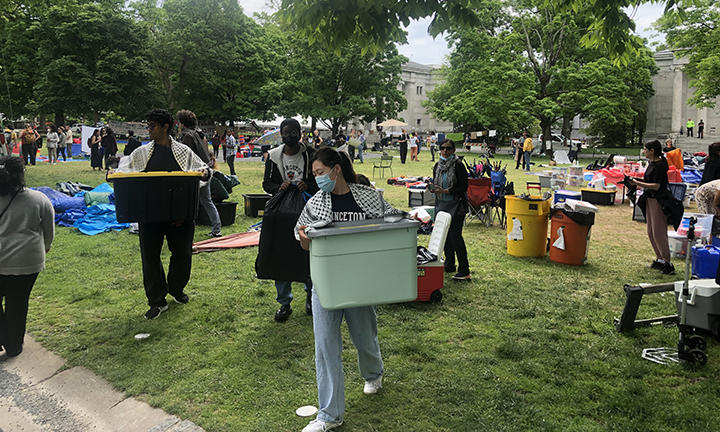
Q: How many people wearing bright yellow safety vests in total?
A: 1